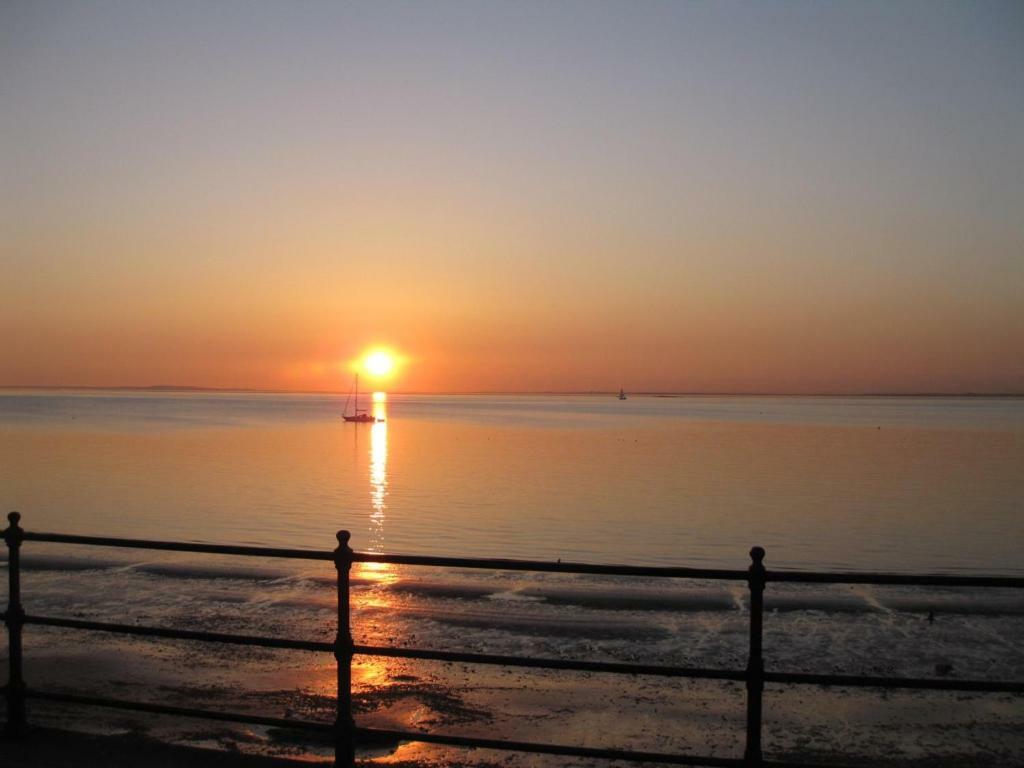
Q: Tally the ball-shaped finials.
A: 3